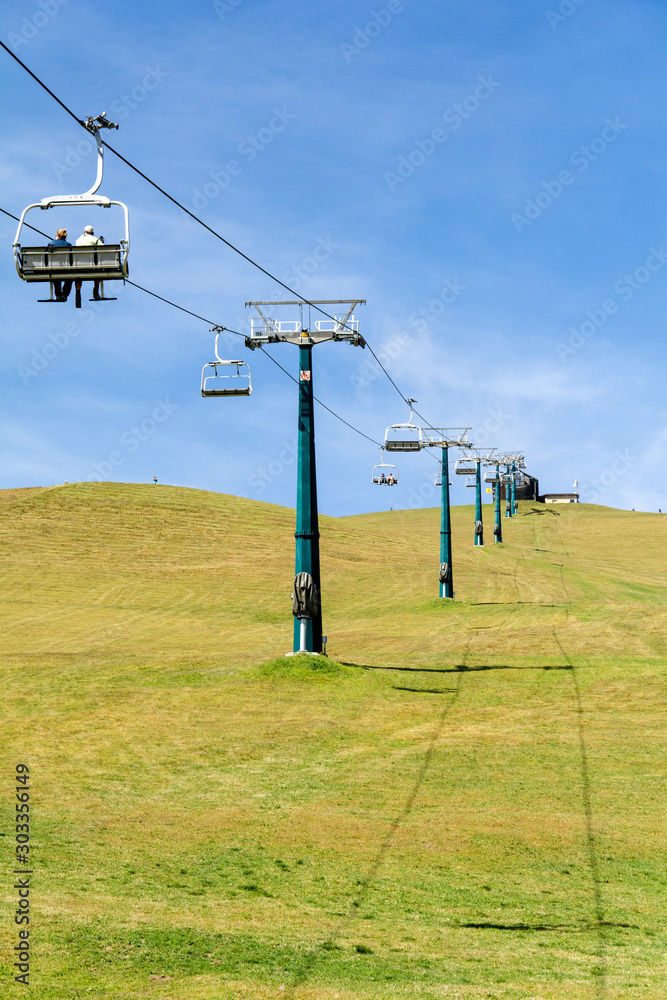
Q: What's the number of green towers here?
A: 6